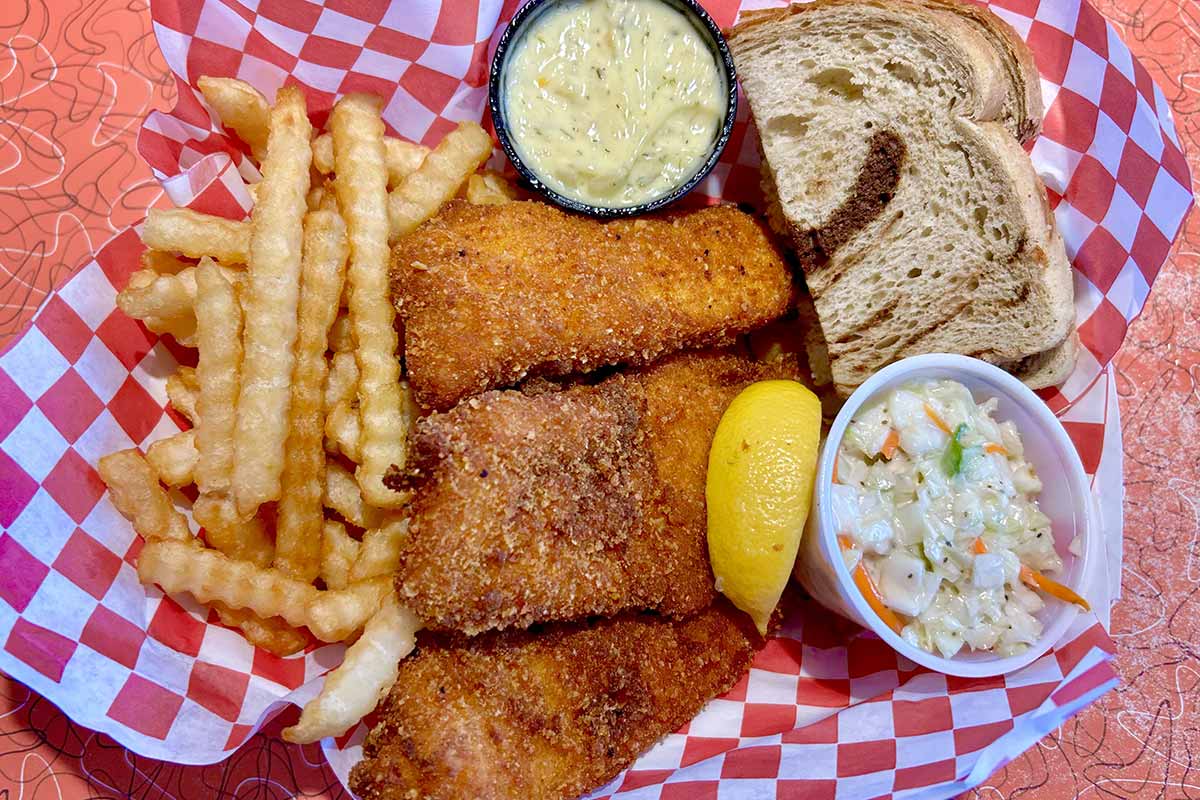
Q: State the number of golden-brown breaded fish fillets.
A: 3